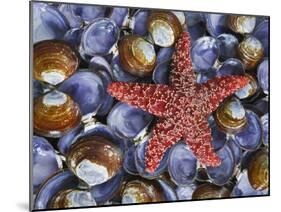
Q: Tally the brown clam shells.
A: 13